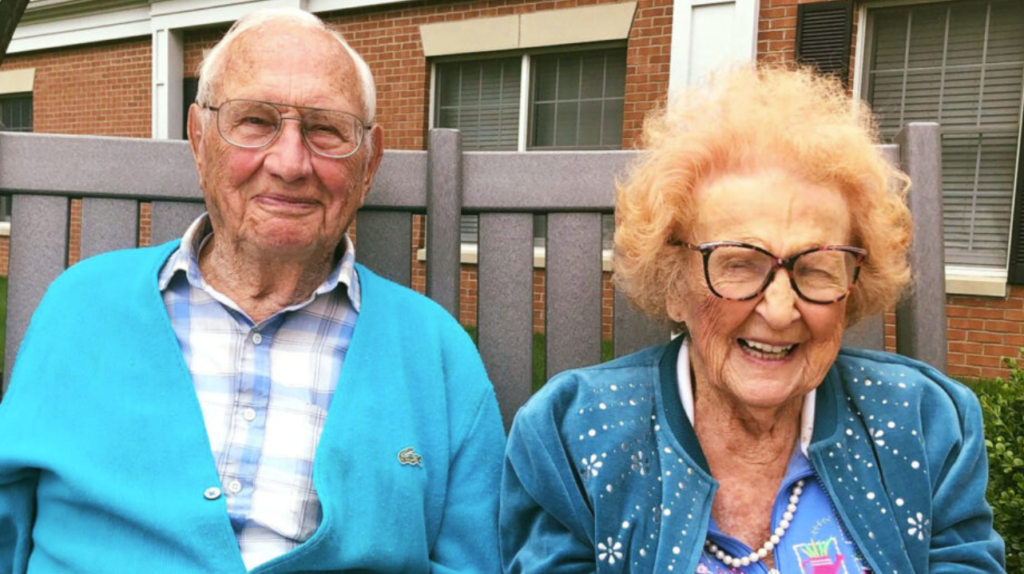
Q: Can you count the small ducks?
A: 0